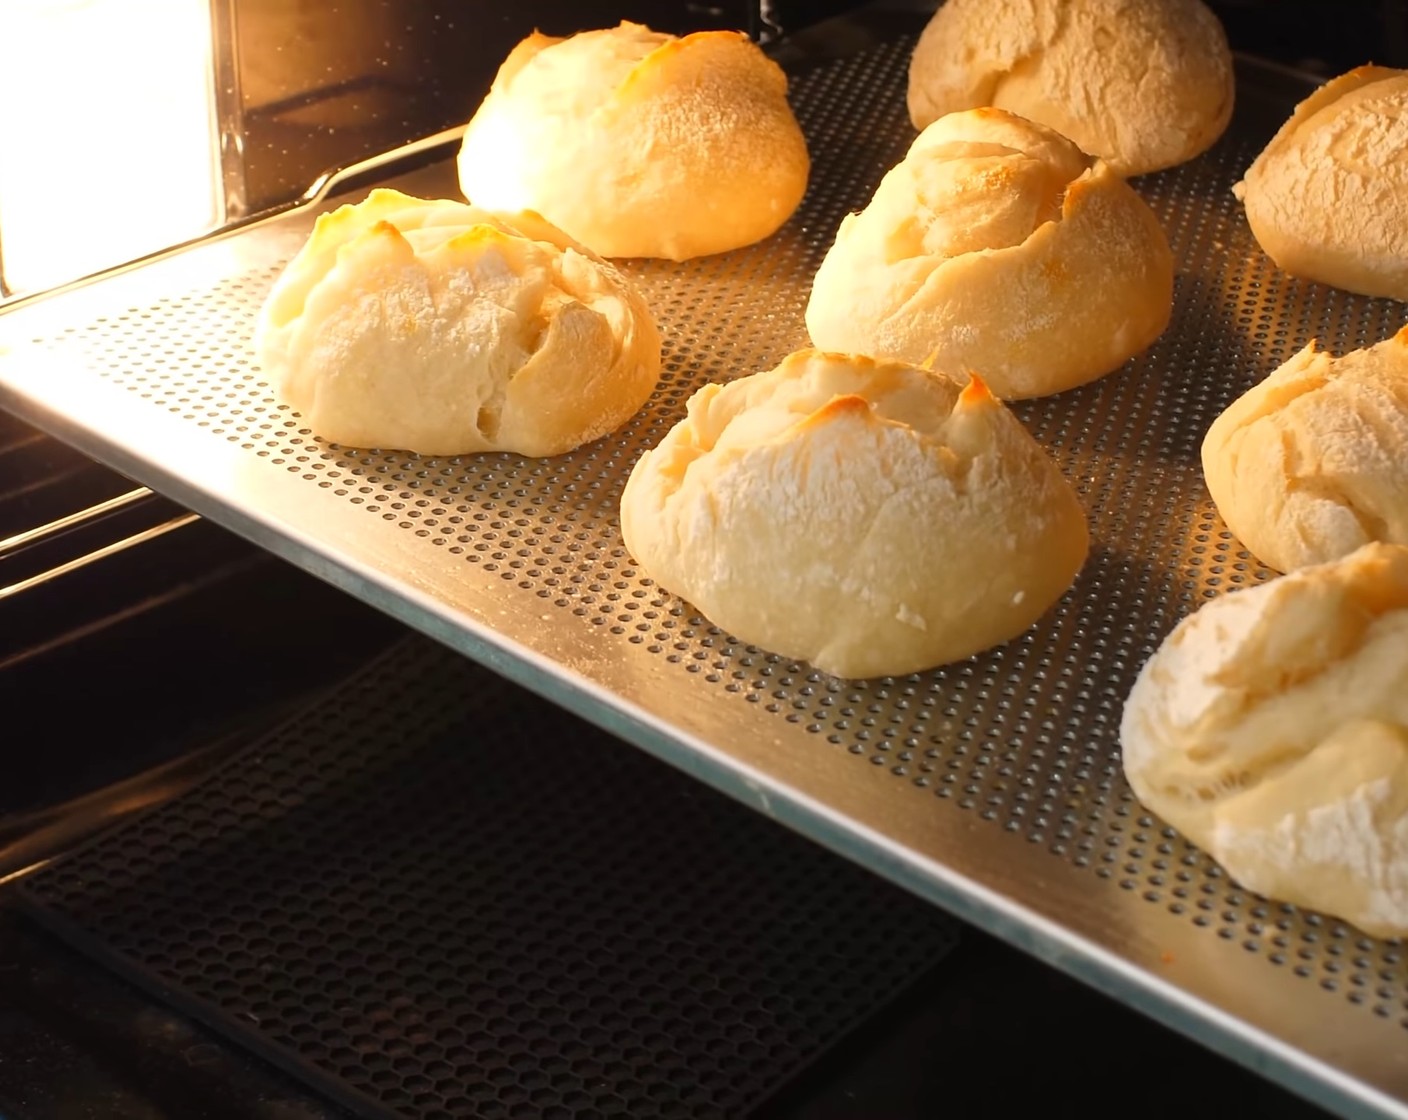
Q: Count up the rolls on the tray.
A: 8